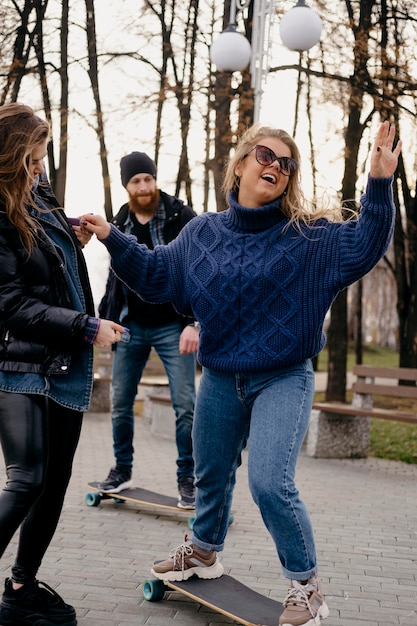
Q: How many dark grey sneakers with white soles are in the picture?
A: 2